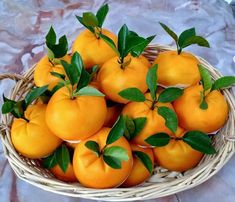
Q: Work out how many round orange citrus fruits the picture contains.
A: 12